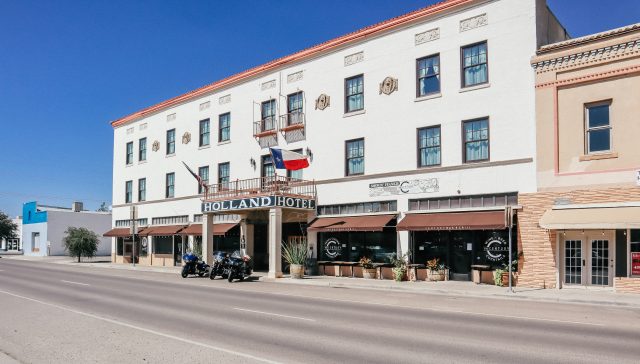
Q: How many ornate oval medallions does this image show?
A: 4